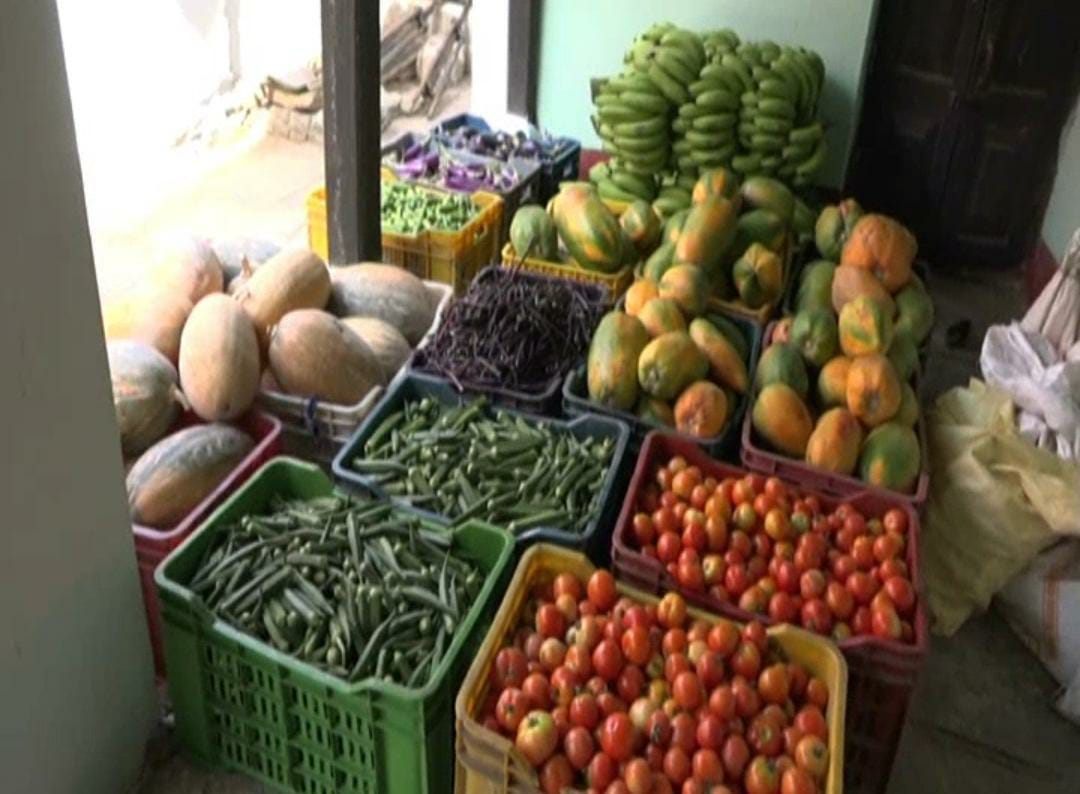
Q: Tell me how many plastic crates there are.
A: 15